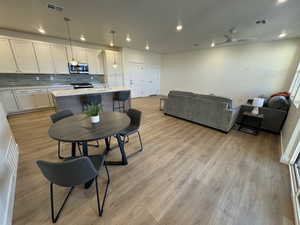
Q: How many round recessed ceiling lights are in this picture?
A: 9